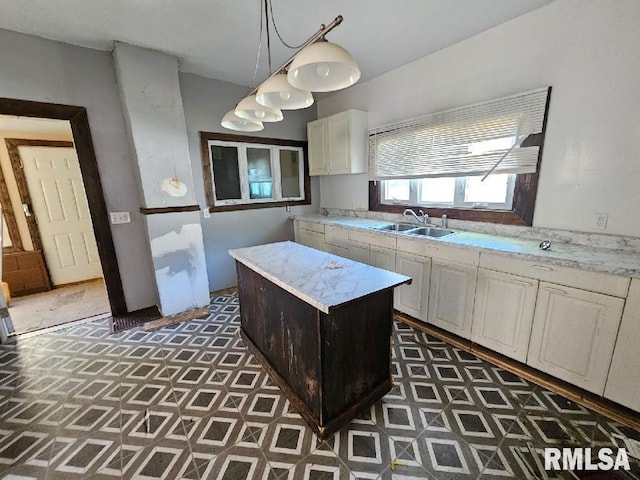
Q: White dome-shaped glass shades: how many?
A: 4